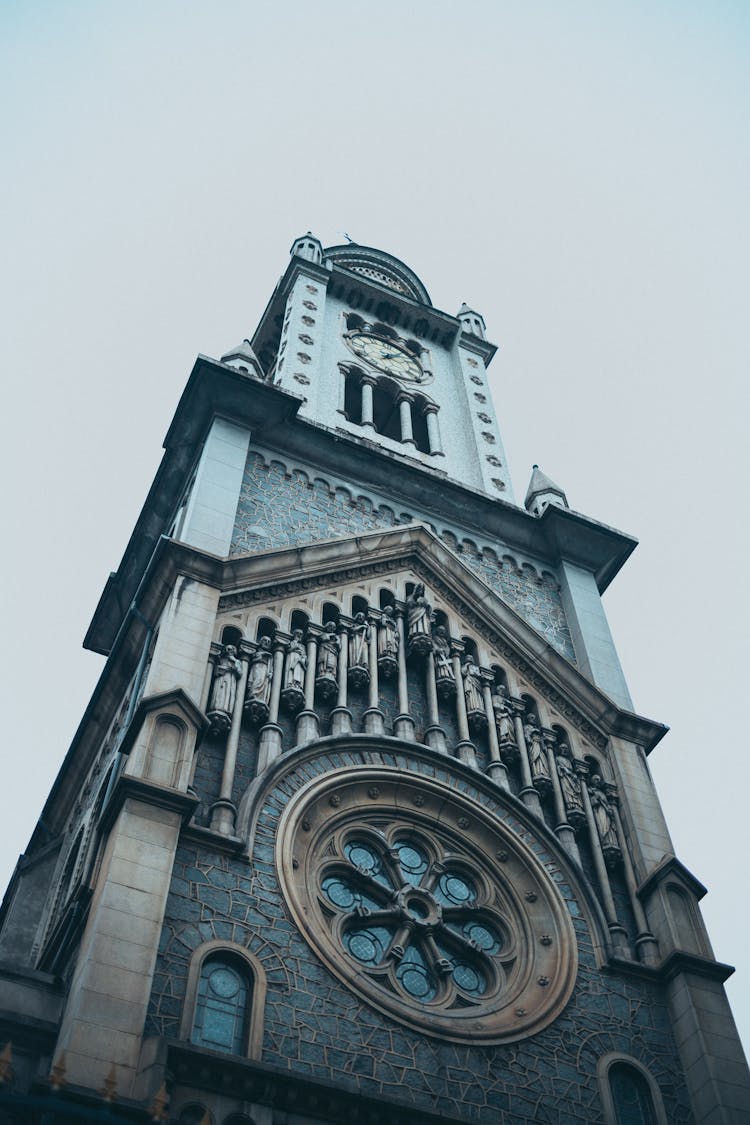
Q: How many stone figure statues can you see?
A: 13